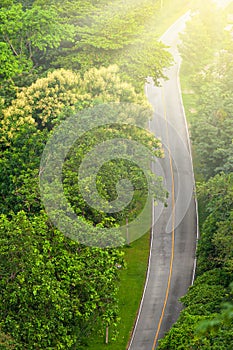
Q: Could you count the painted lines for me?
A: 3